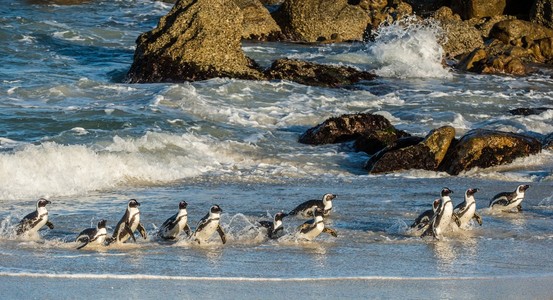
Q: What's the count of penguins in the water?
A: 12